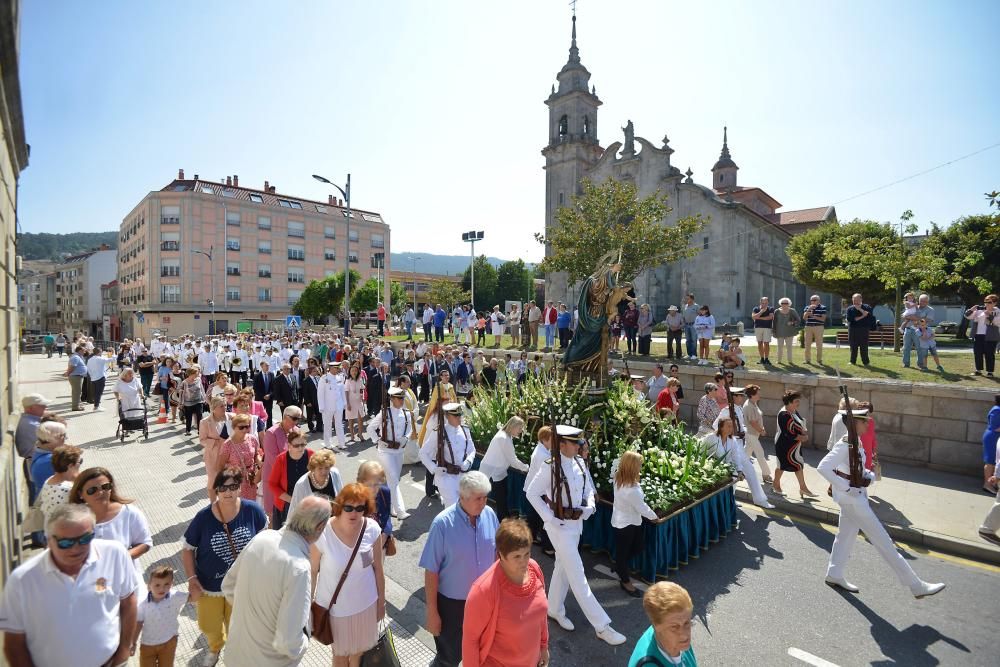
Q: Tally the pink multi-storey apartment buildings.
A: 1